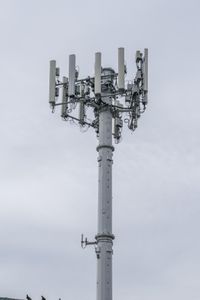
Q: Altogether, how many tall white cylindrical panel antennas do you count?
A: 5